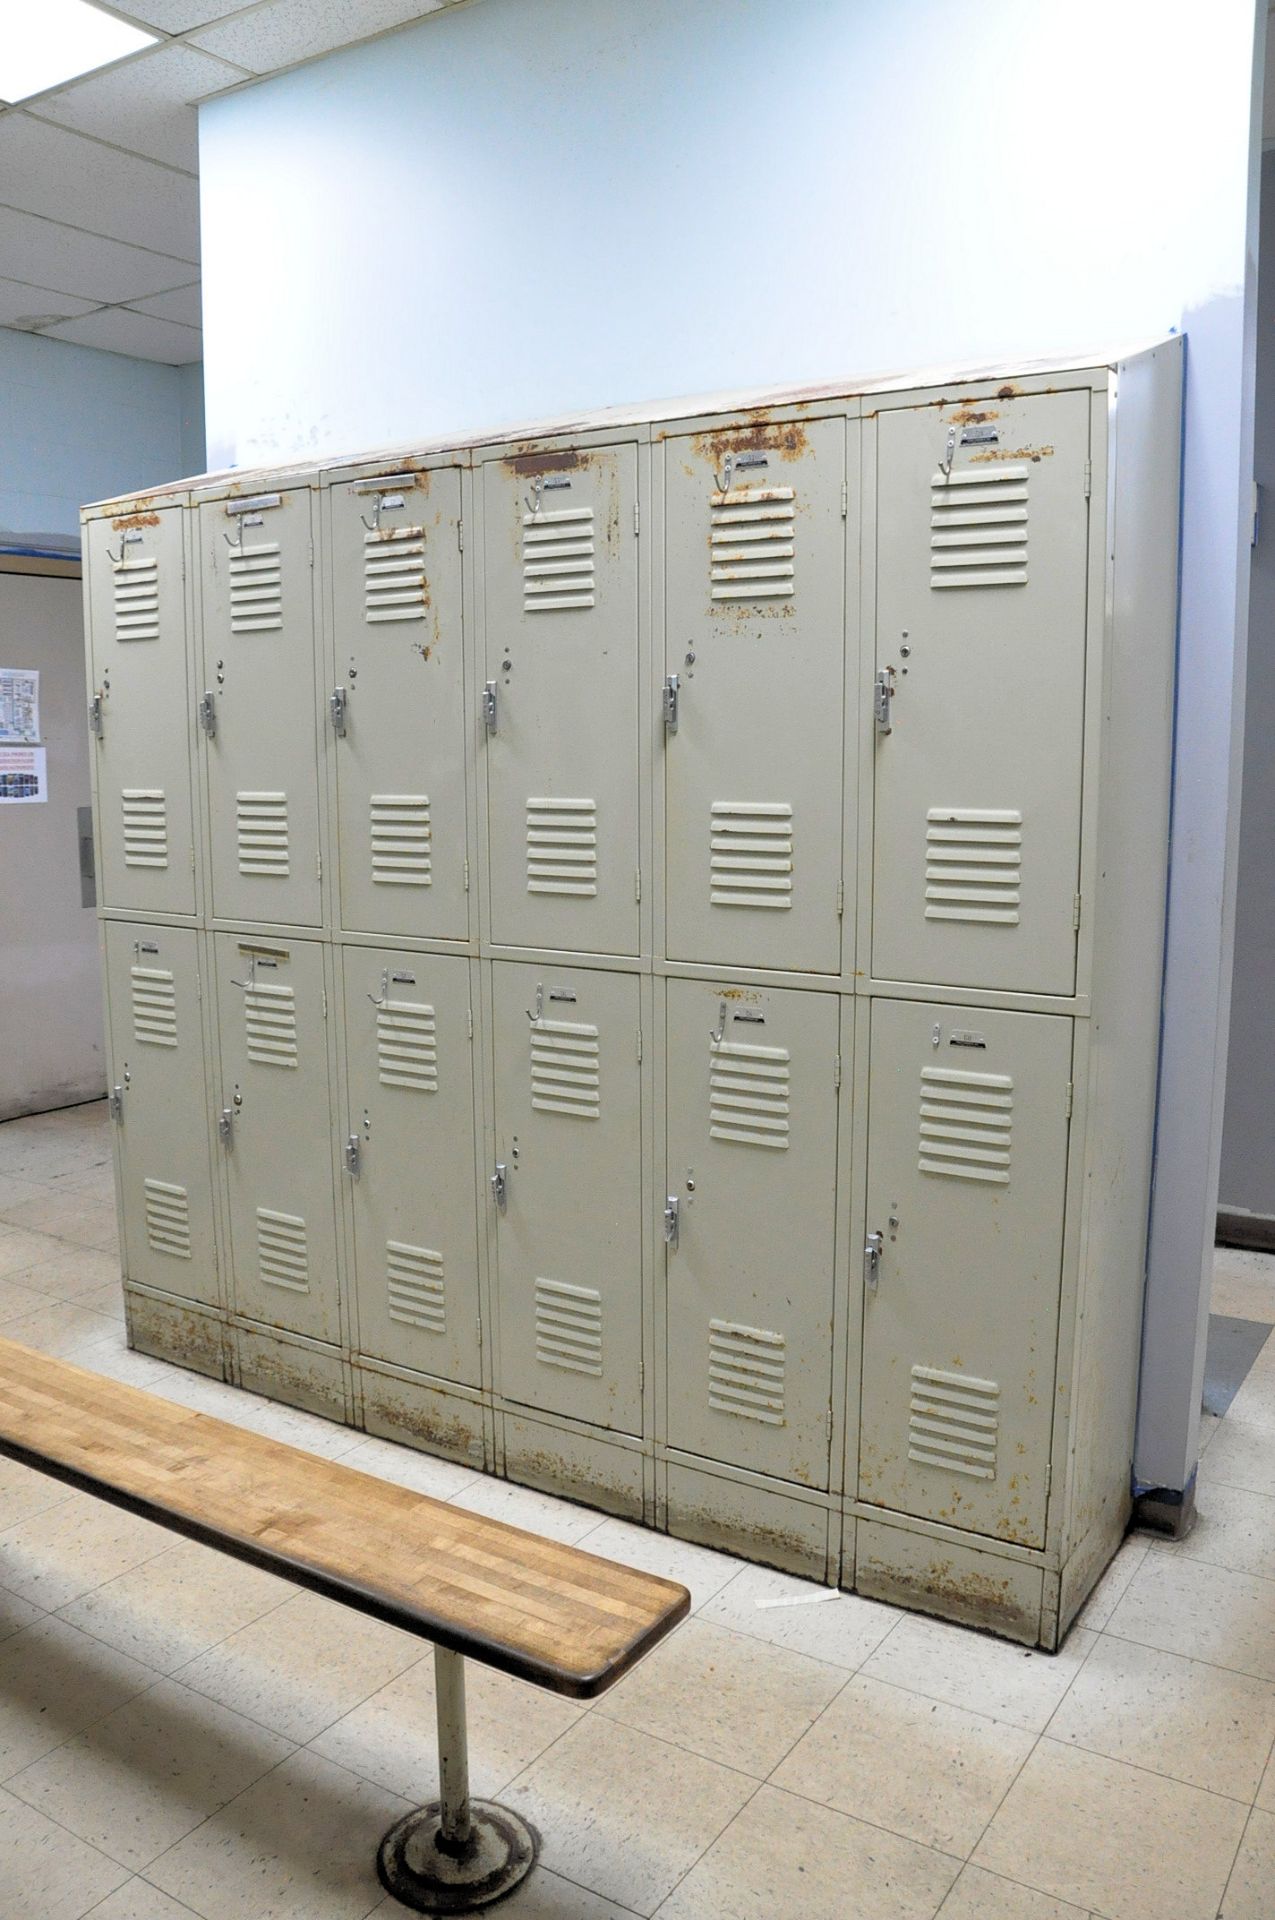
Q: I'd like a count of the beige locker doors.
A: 12